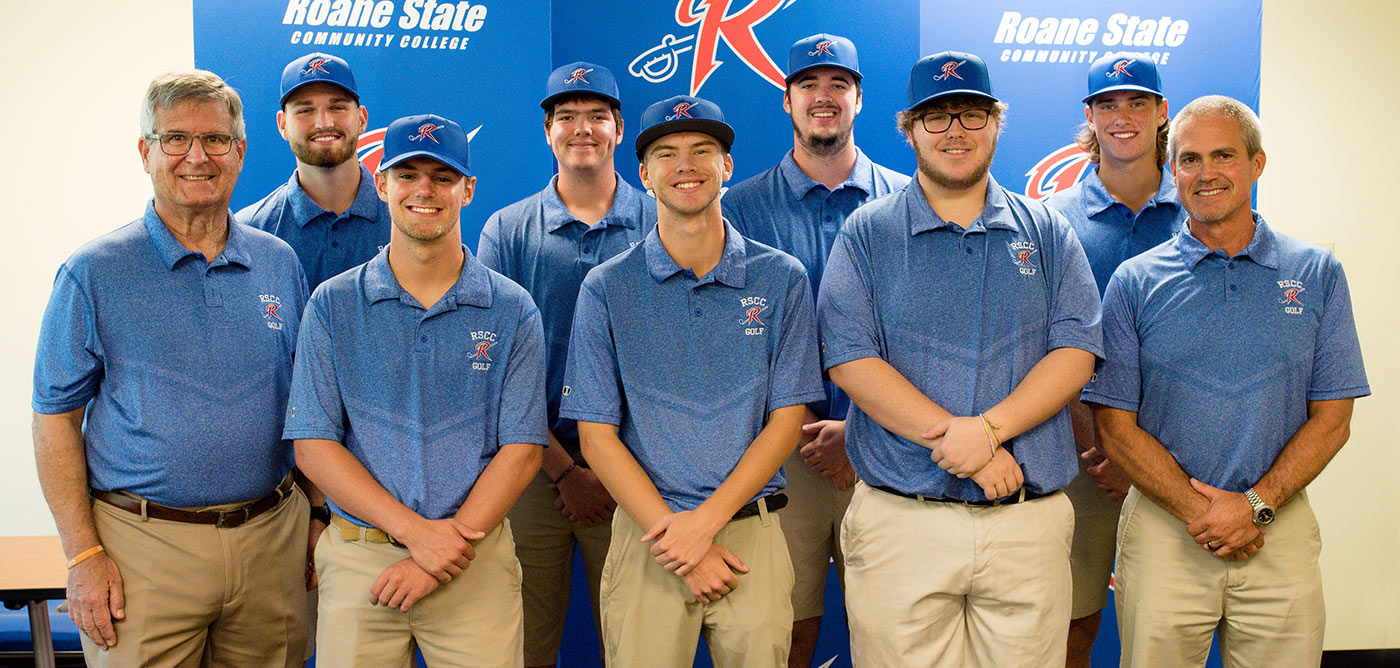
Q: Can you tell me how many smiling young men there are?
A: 7